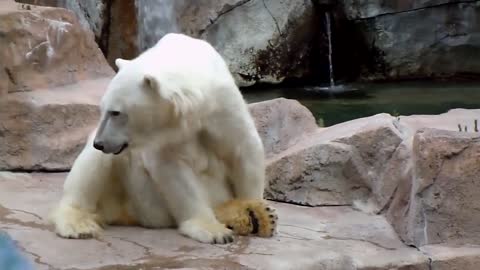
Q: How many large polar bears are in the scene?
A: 1